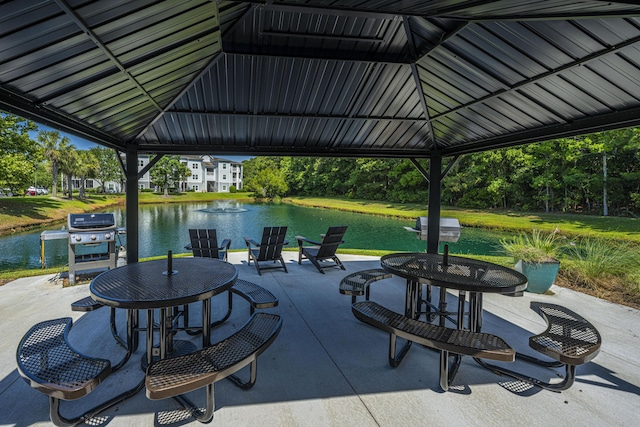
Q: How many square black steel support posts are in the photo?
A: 2